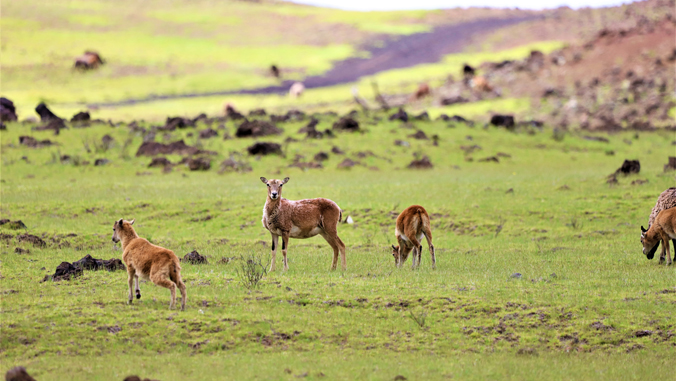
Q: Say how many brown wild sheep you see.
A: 4